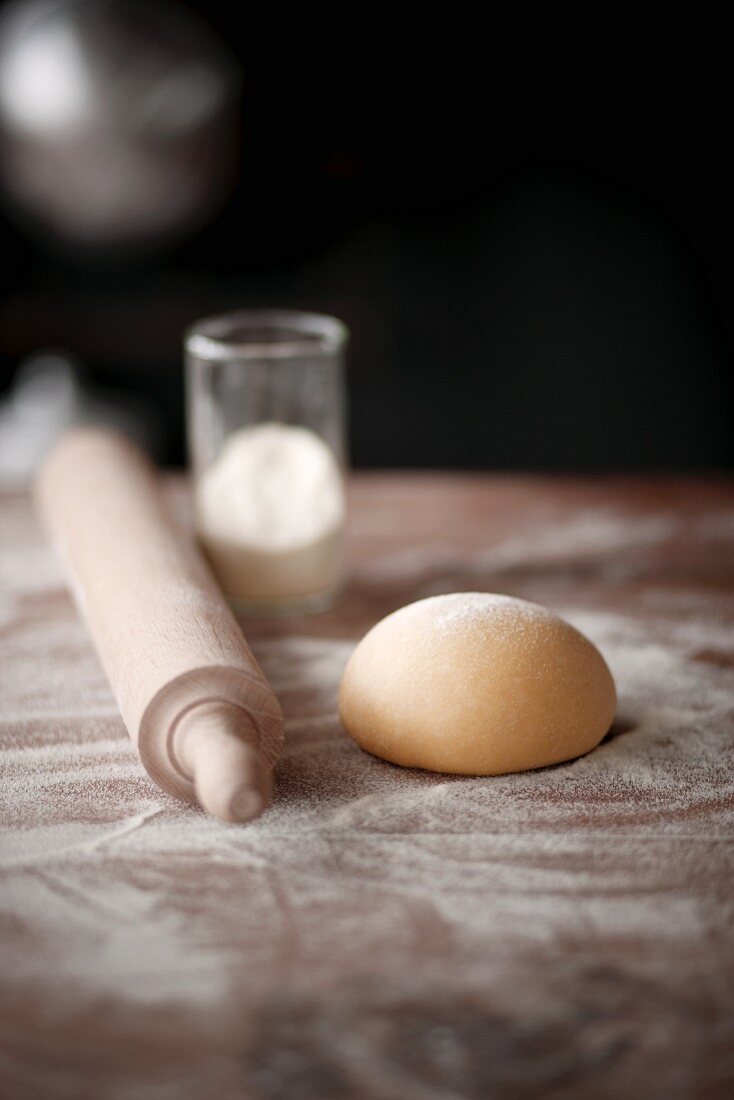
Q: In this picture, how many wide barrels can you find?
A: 1